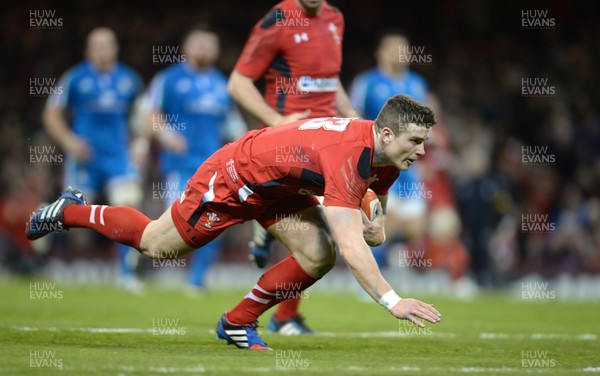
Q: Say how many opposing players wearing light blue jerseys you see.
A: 3